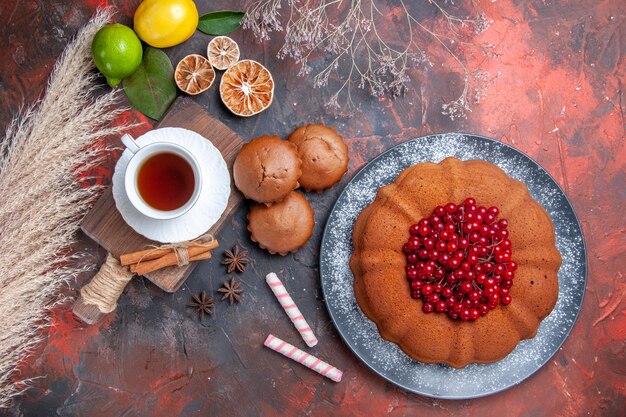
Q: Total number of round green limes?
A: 1